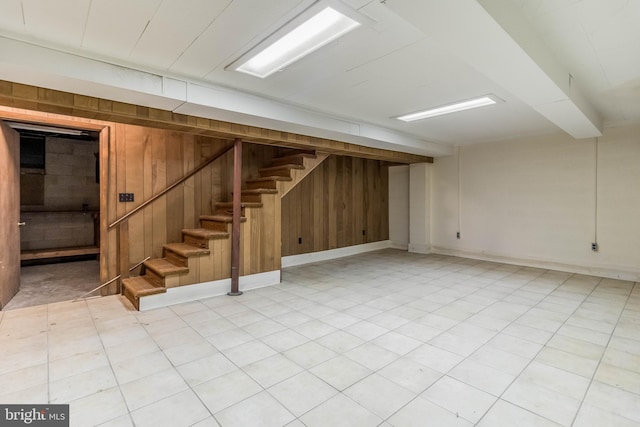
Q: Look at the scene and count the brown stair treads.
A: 10